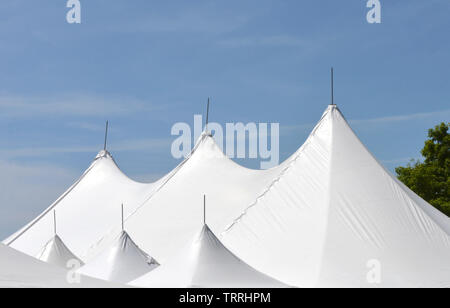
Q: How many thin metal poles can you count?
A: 6